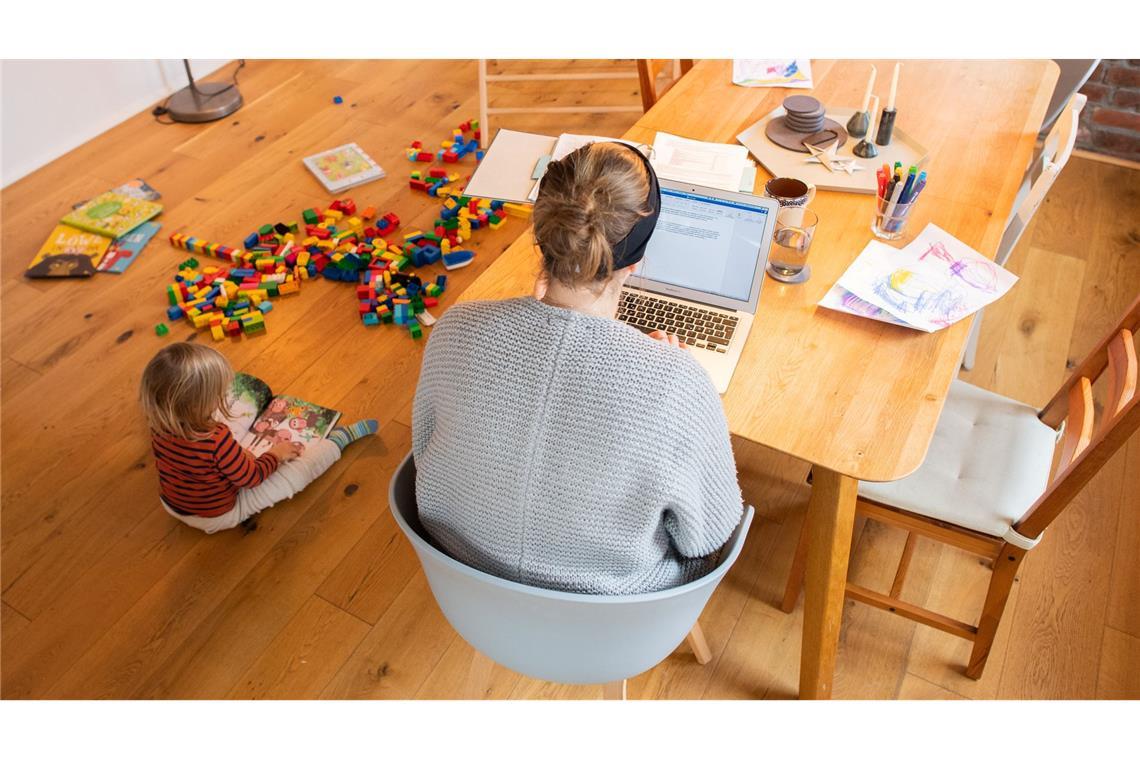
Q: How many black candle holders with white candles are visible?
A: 3